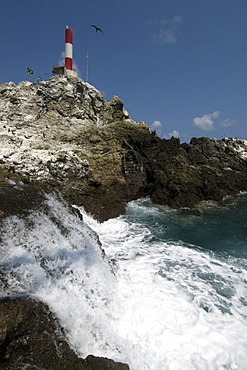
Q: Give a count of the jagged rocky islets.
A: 1